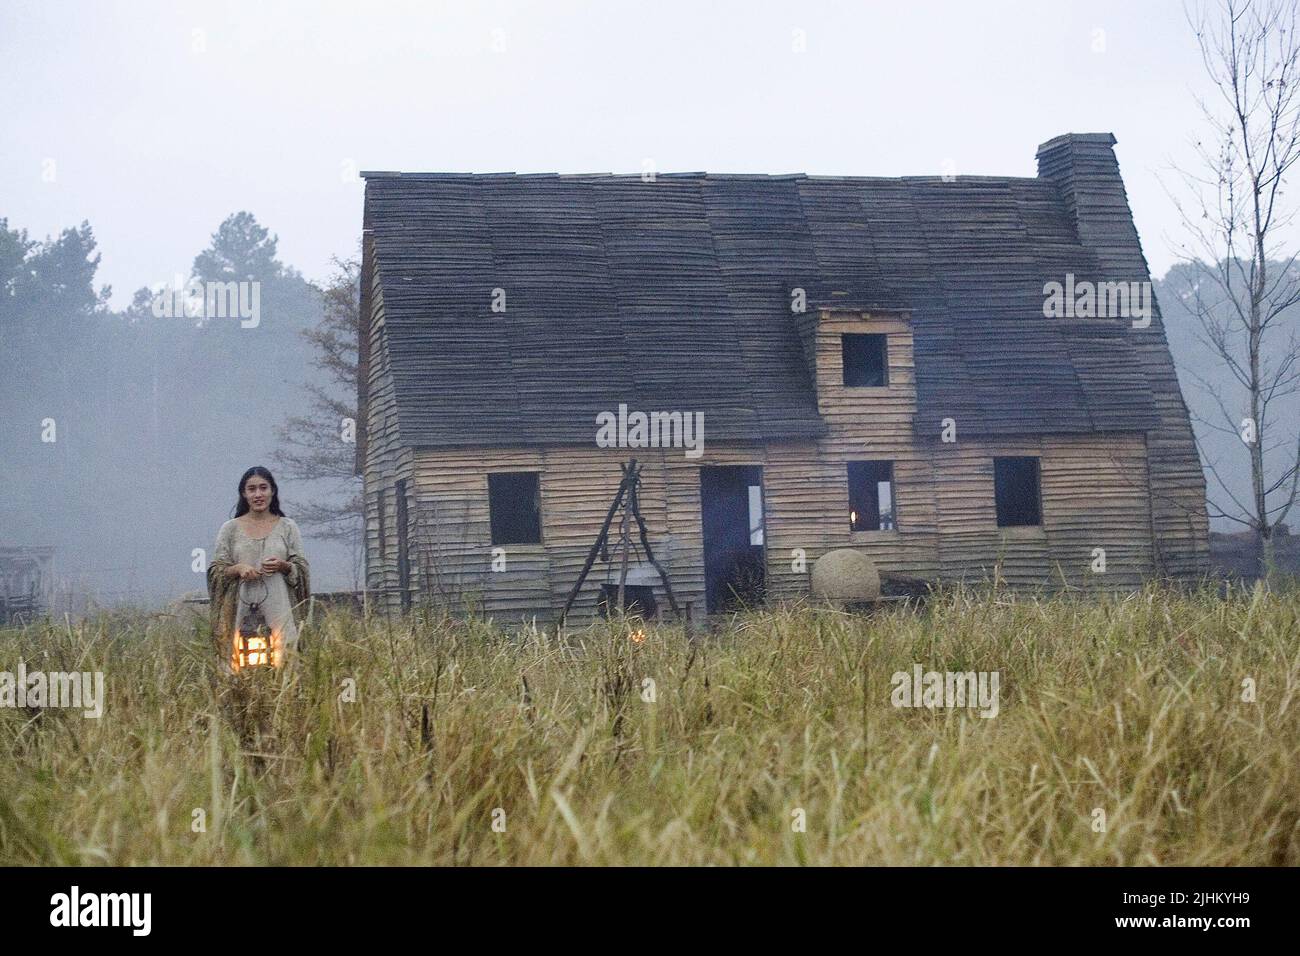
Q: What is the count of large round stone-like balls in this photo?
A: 1